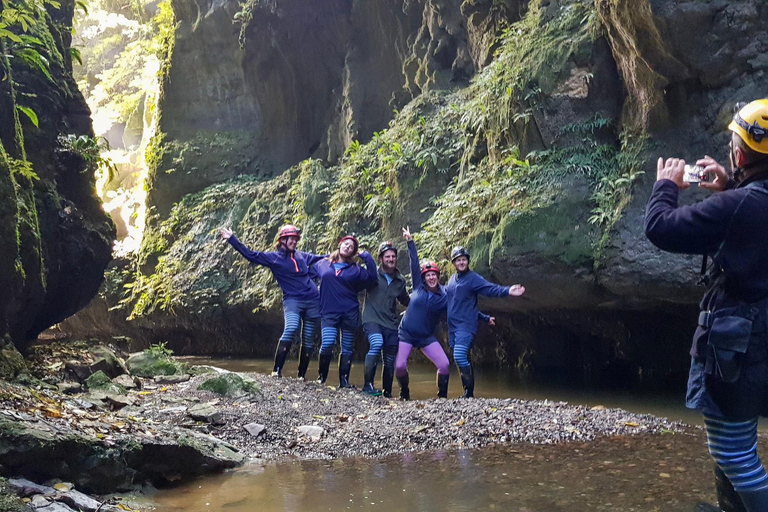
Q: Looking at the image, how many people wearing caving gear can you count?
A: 6